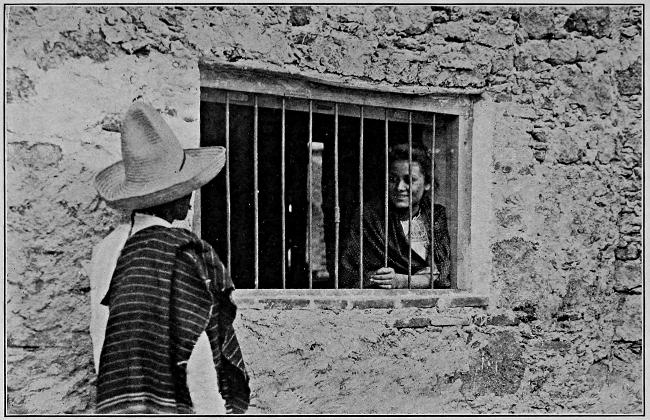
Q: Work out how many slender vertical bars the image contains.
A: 9